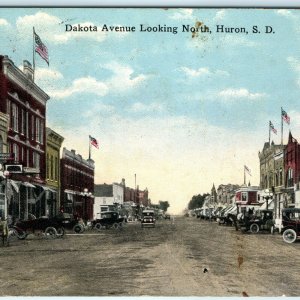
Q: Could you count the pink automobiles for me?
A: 0